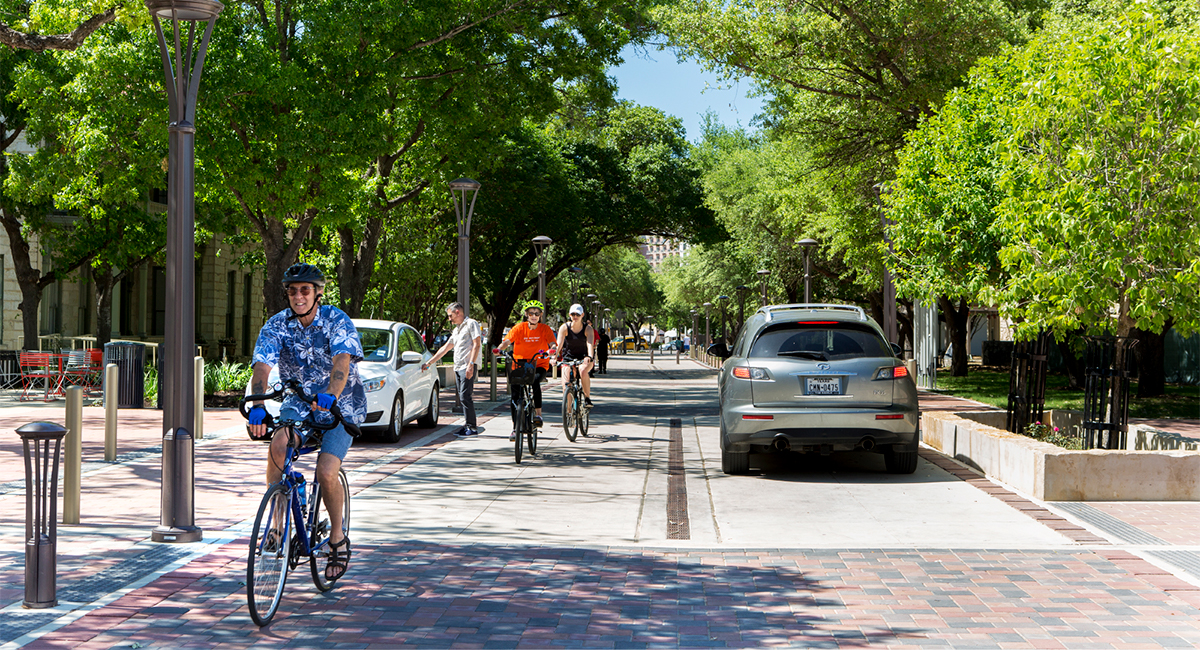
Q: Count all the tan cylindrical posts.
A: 3